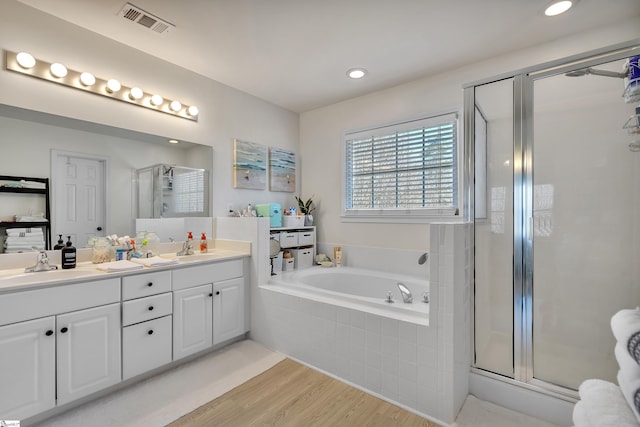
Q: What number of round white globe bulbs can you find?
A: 8